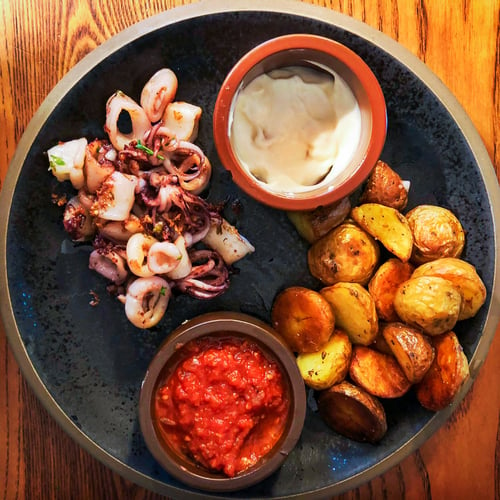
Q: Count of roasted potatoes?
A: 15